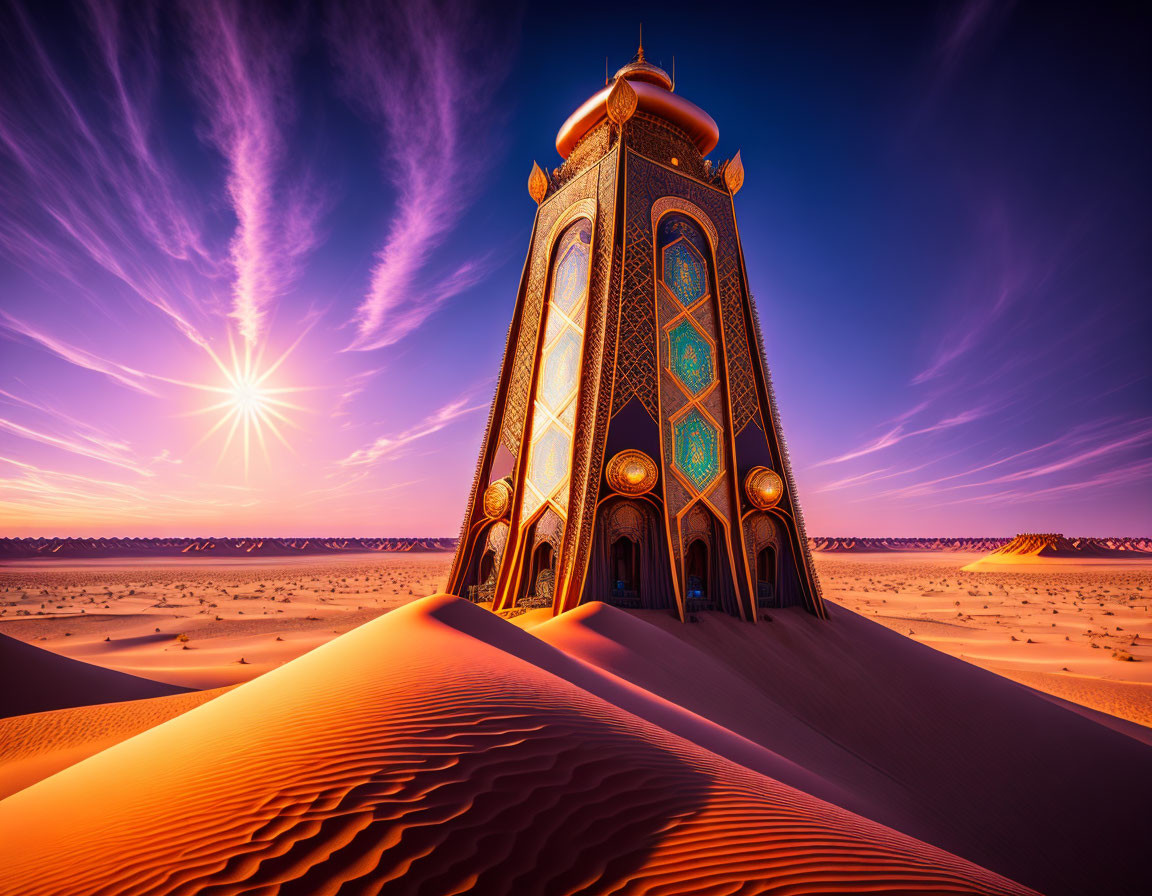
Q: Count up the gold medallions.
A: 3